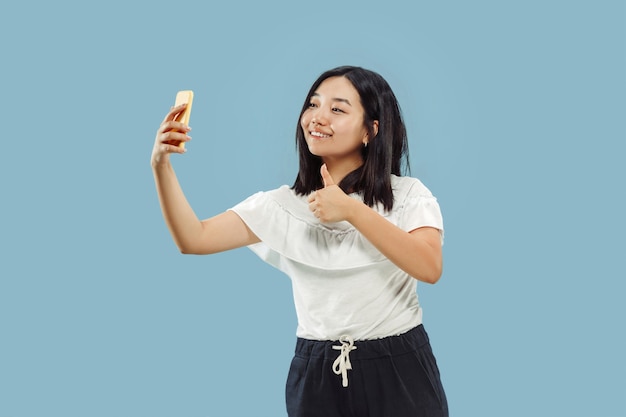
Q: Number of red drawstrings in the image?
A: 0